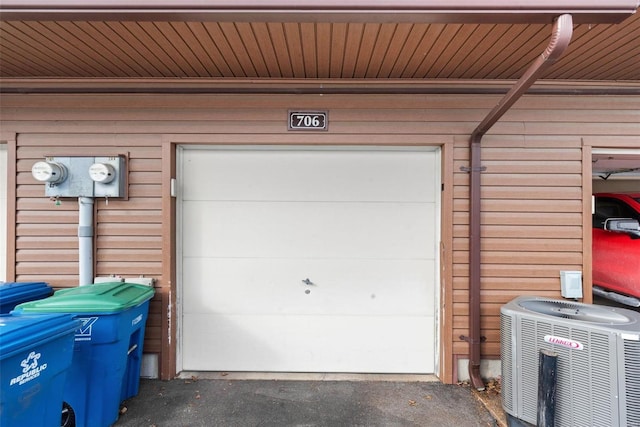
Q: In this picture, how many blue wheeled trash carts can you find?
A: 3